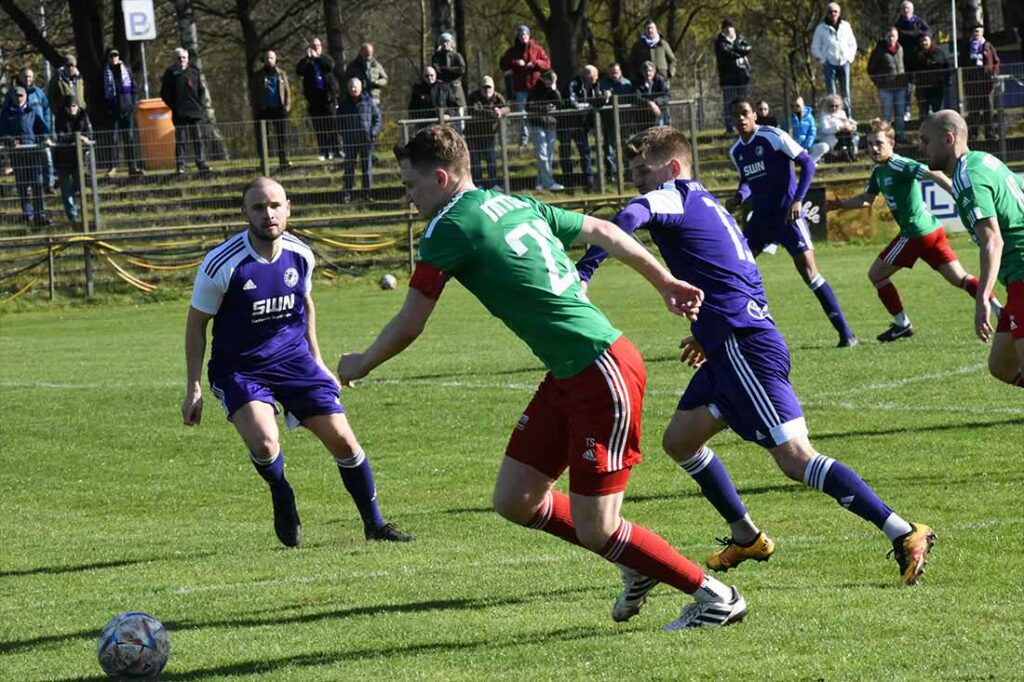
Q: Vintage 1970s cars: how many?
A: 0